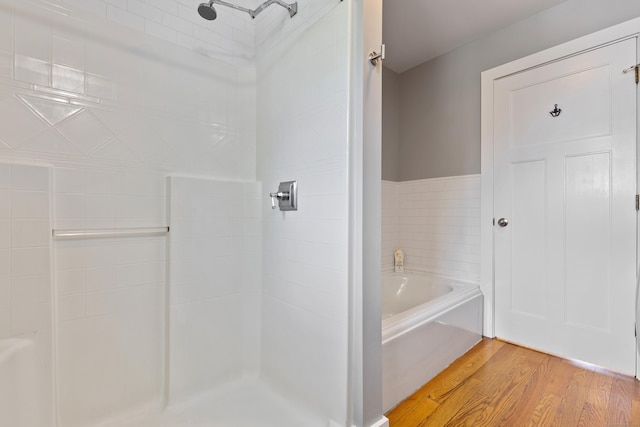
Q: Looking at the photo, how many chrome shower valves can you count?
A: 1